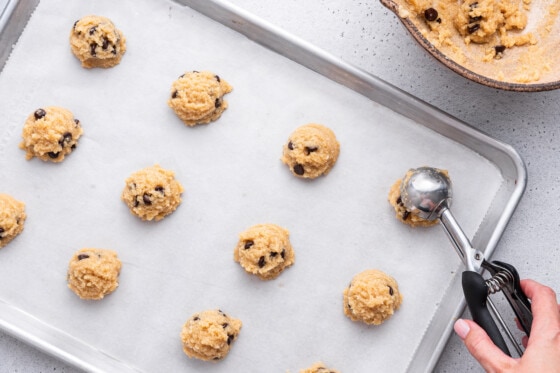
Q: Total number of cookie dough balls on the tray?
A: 12